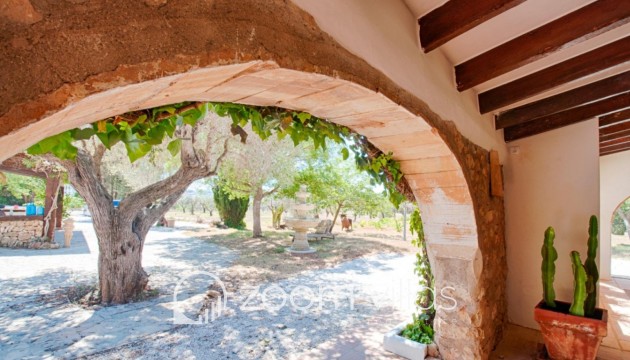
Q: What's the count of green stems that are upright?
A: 3